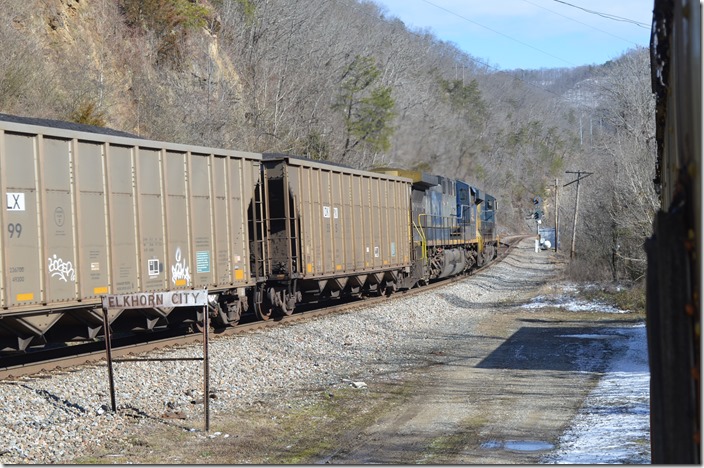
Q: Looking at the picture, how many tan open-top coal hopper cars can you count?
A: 2